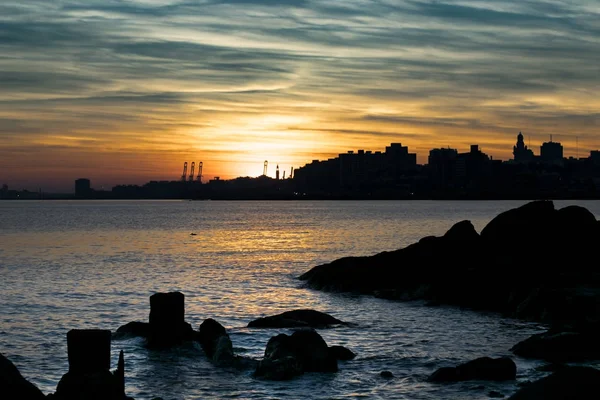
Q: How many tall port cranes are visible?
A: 4